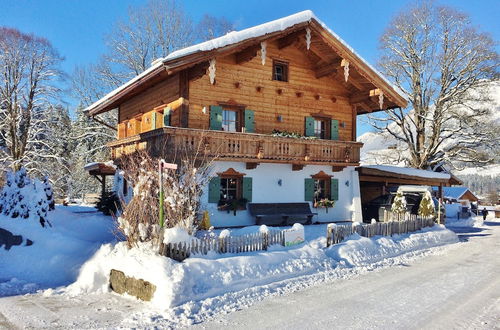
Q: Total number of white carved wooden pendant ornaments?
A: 5